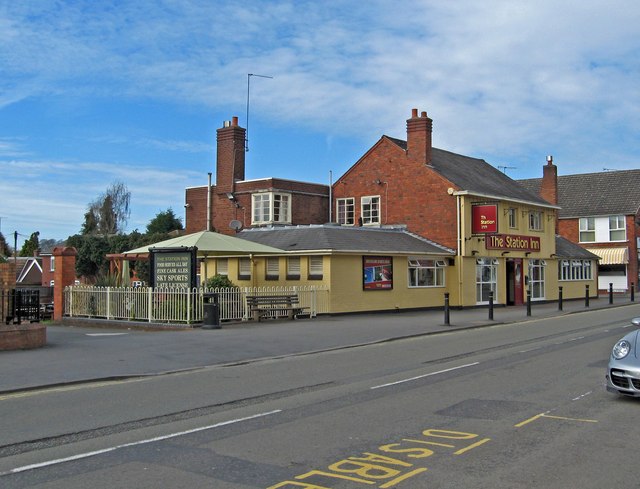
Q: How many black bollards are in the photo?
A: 7